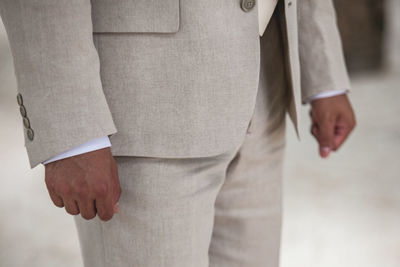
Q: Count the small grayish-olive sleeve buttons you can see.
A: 4